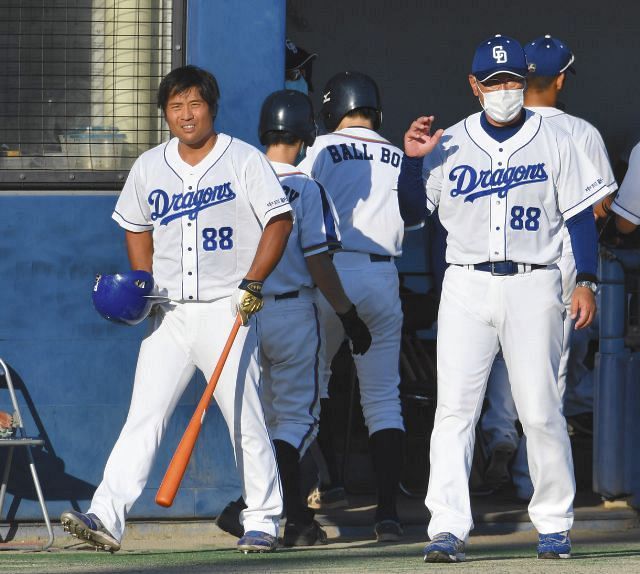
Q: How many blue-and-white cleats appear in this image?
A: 4